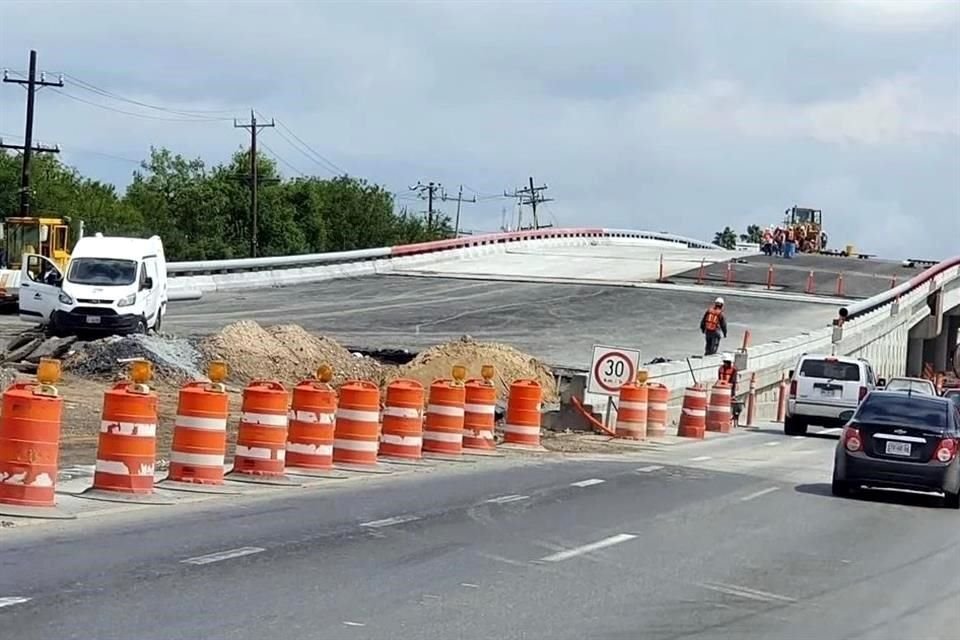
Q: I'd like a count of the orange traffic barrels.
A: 14